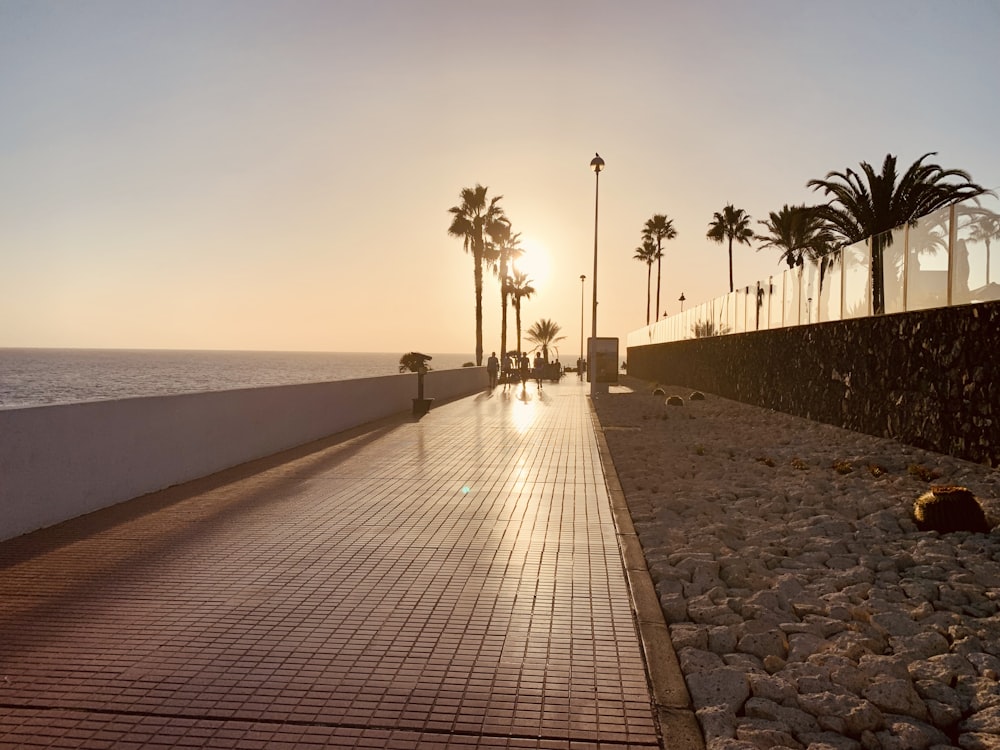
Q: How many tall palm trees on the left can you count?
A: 3